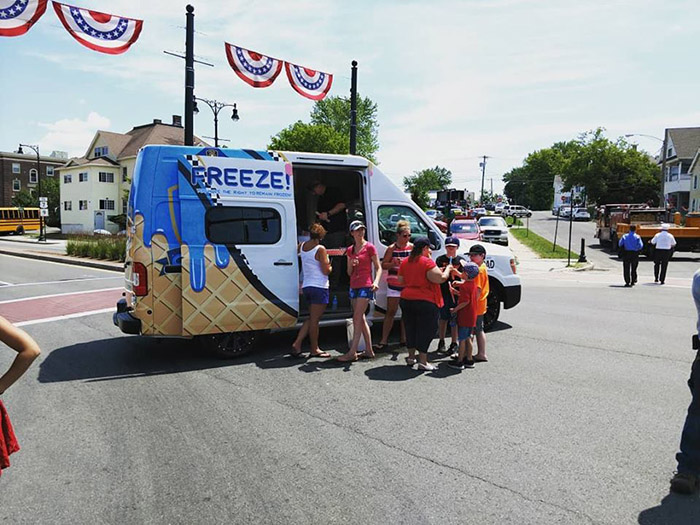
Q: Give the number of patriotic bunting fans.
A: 4